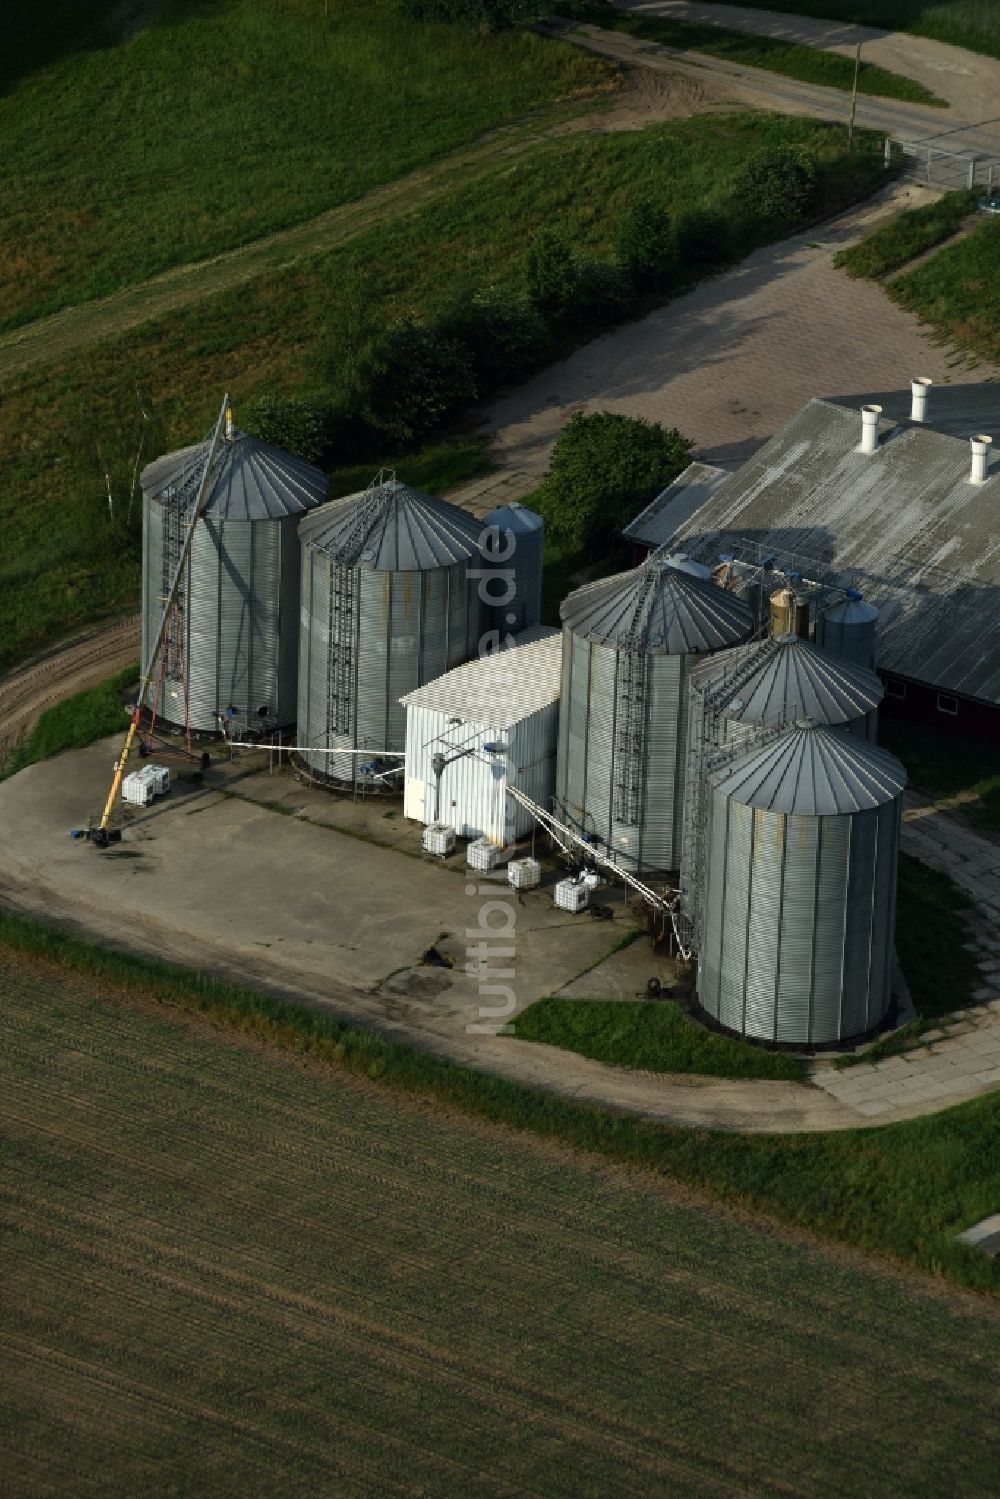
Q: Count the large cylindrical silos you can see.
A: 5